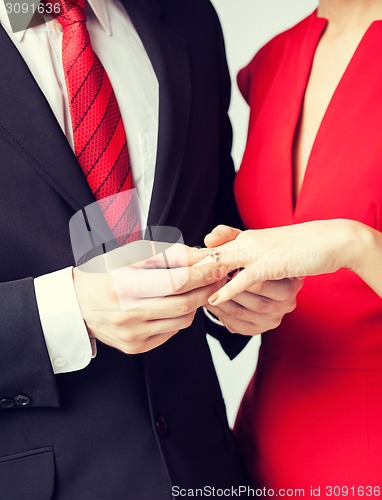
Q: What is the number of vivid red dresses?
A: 1